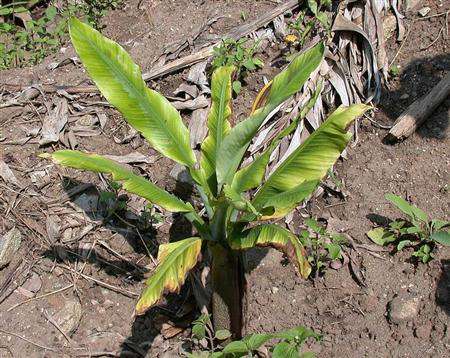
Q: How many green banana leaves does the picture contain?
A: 8